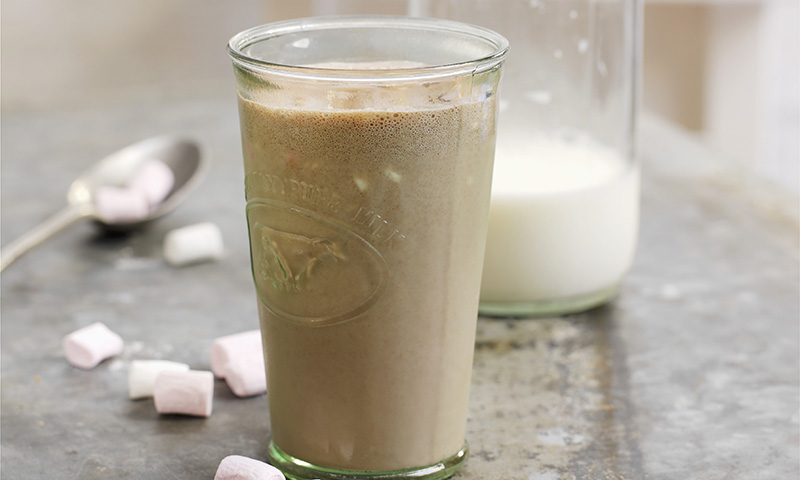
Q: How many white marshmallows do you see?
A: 2